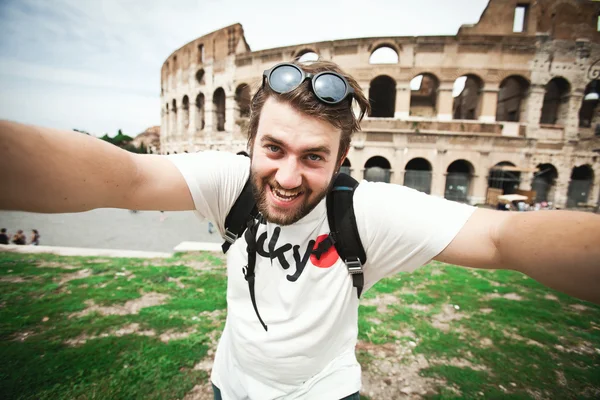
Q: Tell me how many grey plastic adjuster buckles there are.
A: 2